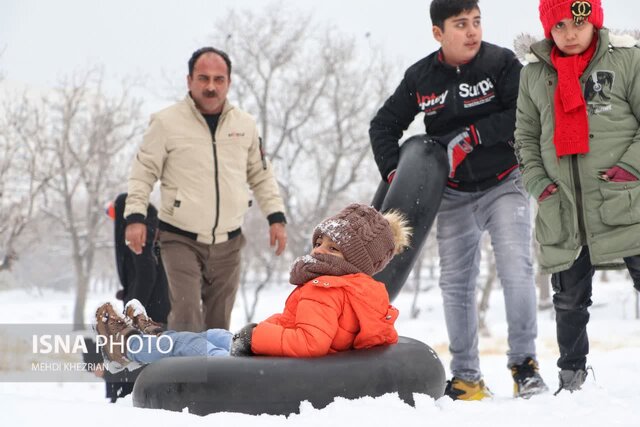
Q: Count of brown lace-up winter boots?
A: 2